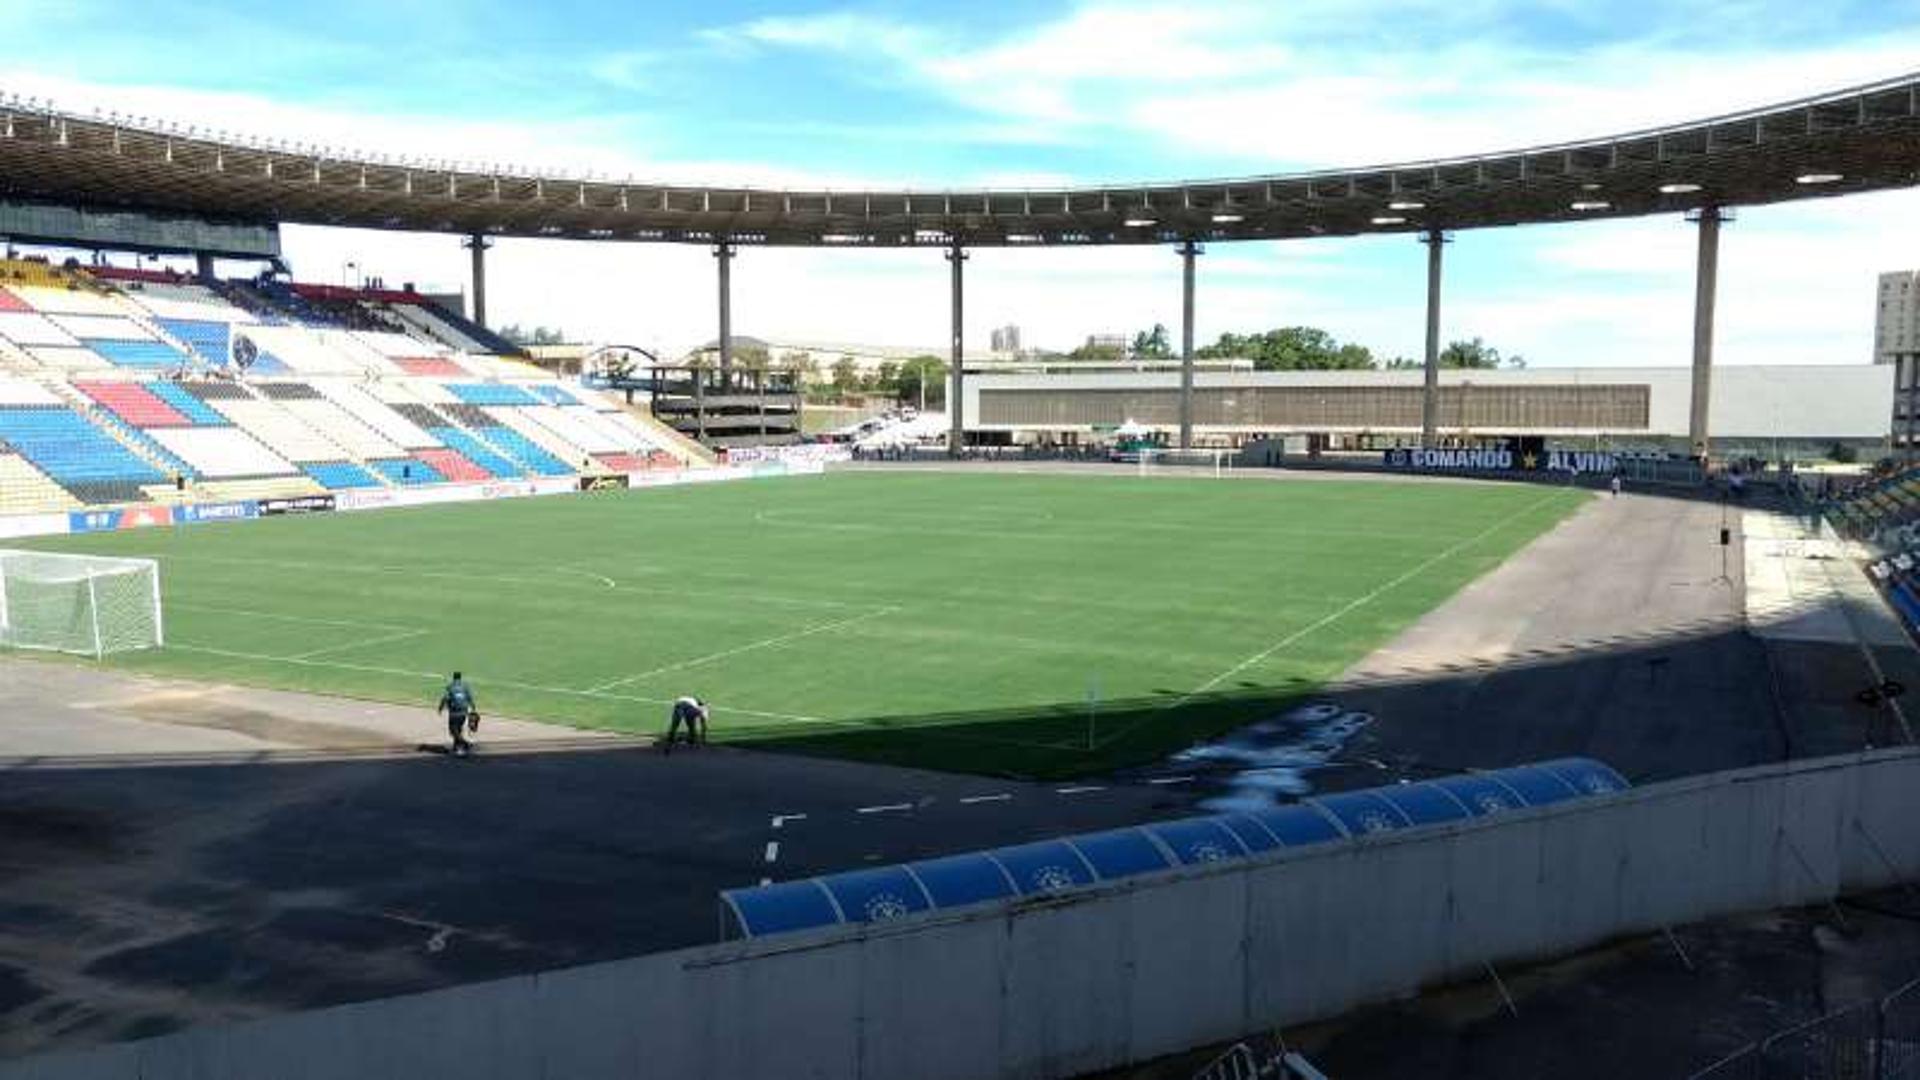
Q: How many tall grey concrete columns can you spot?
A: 6